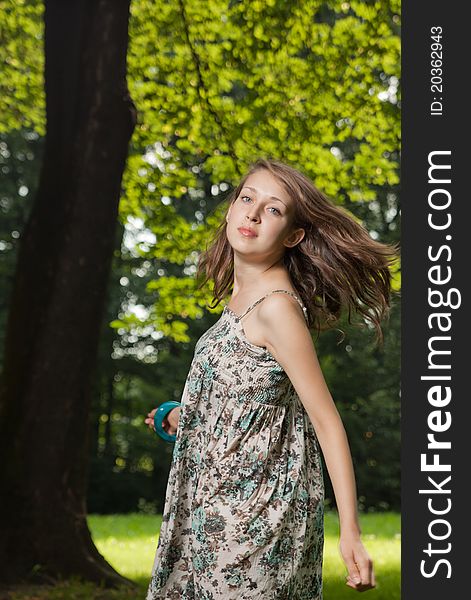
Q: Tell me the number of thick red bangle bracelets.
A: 0